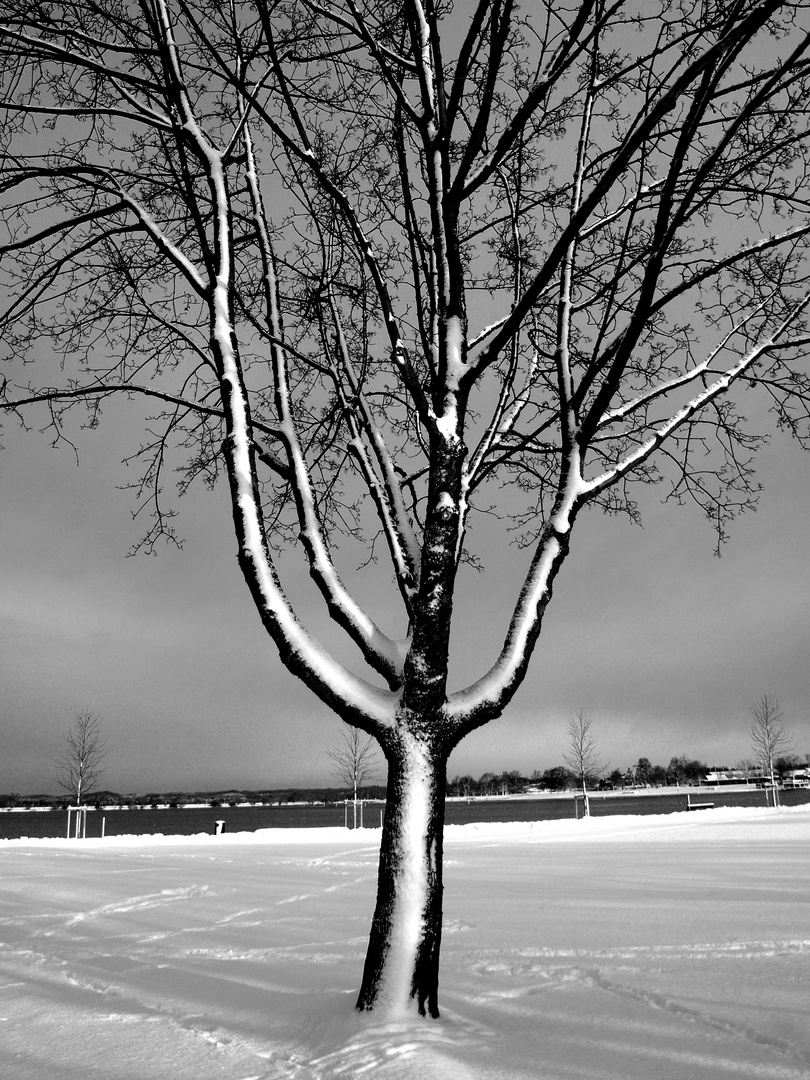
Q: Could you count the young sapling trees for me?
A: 4